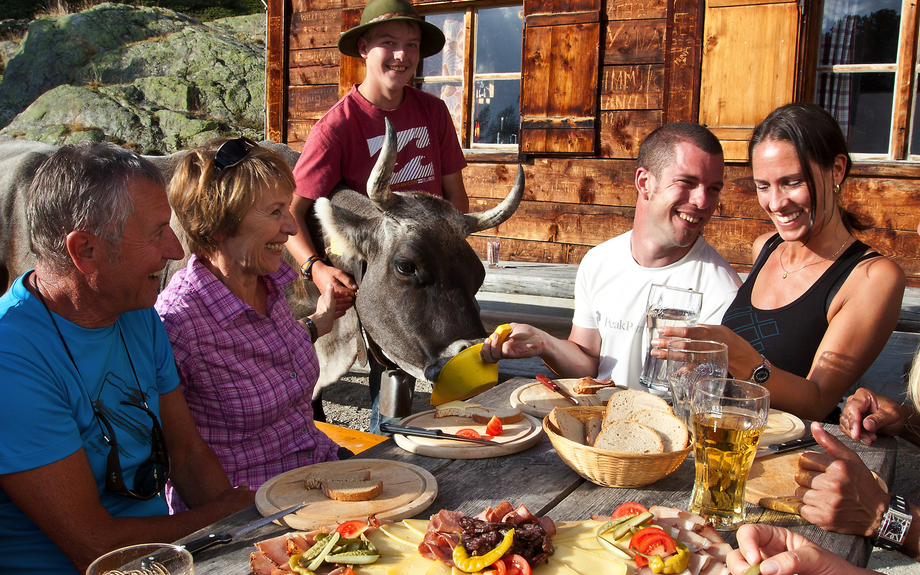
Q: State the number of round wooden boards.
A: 5